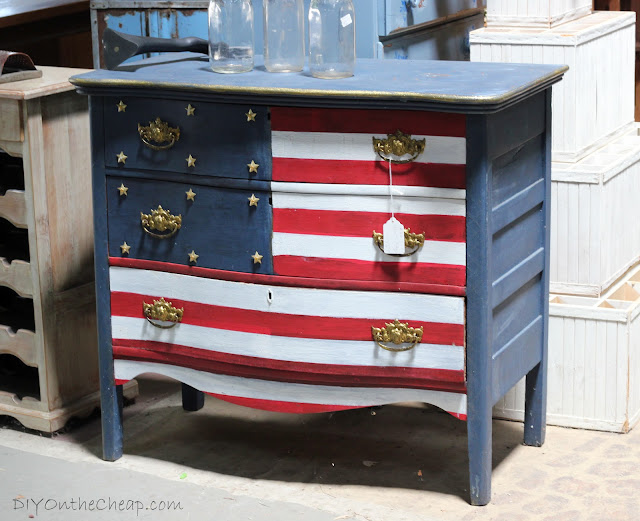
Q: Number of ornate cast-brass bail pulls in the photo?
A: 6